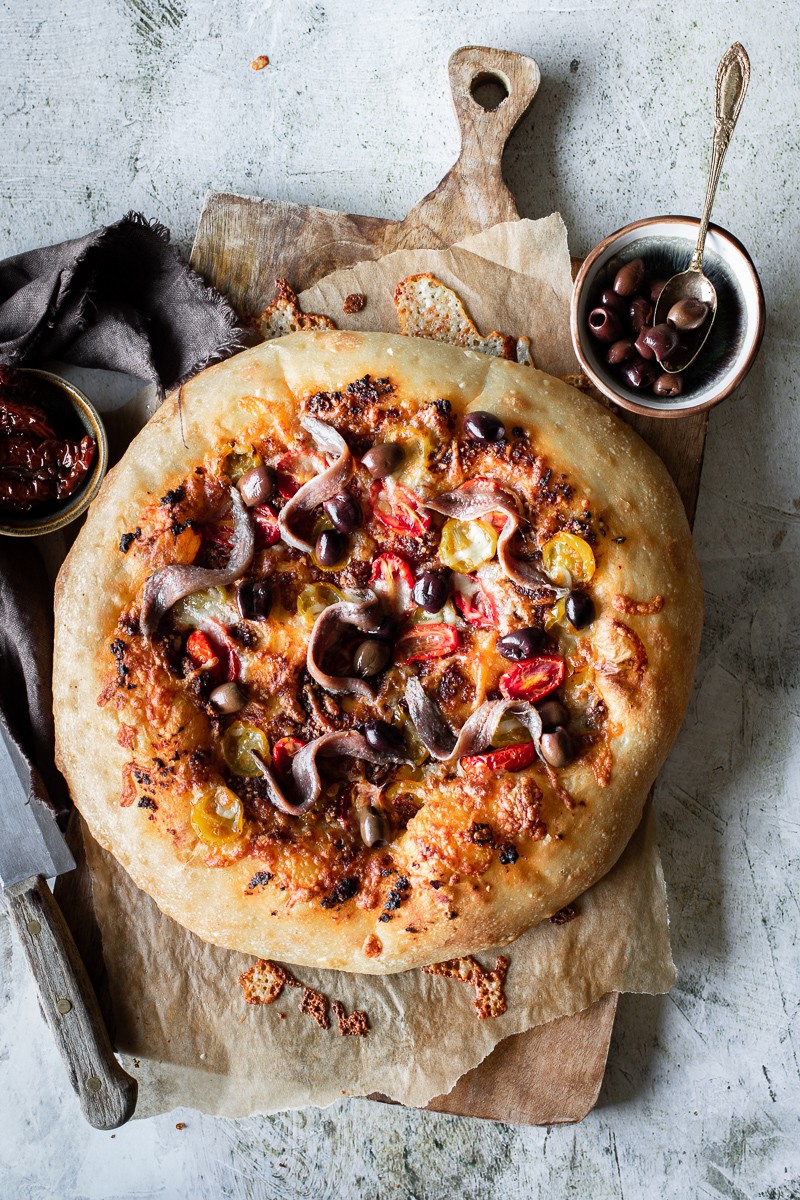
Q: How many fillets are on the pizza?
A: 6